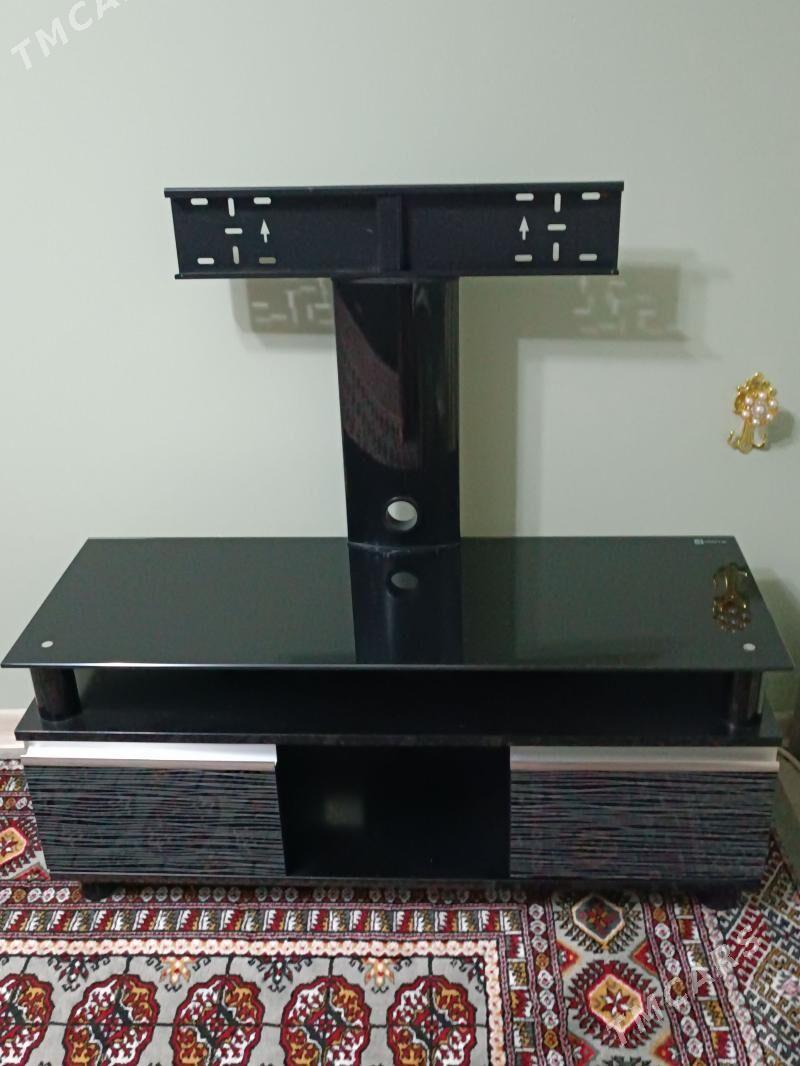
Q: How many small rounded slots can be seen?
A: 14